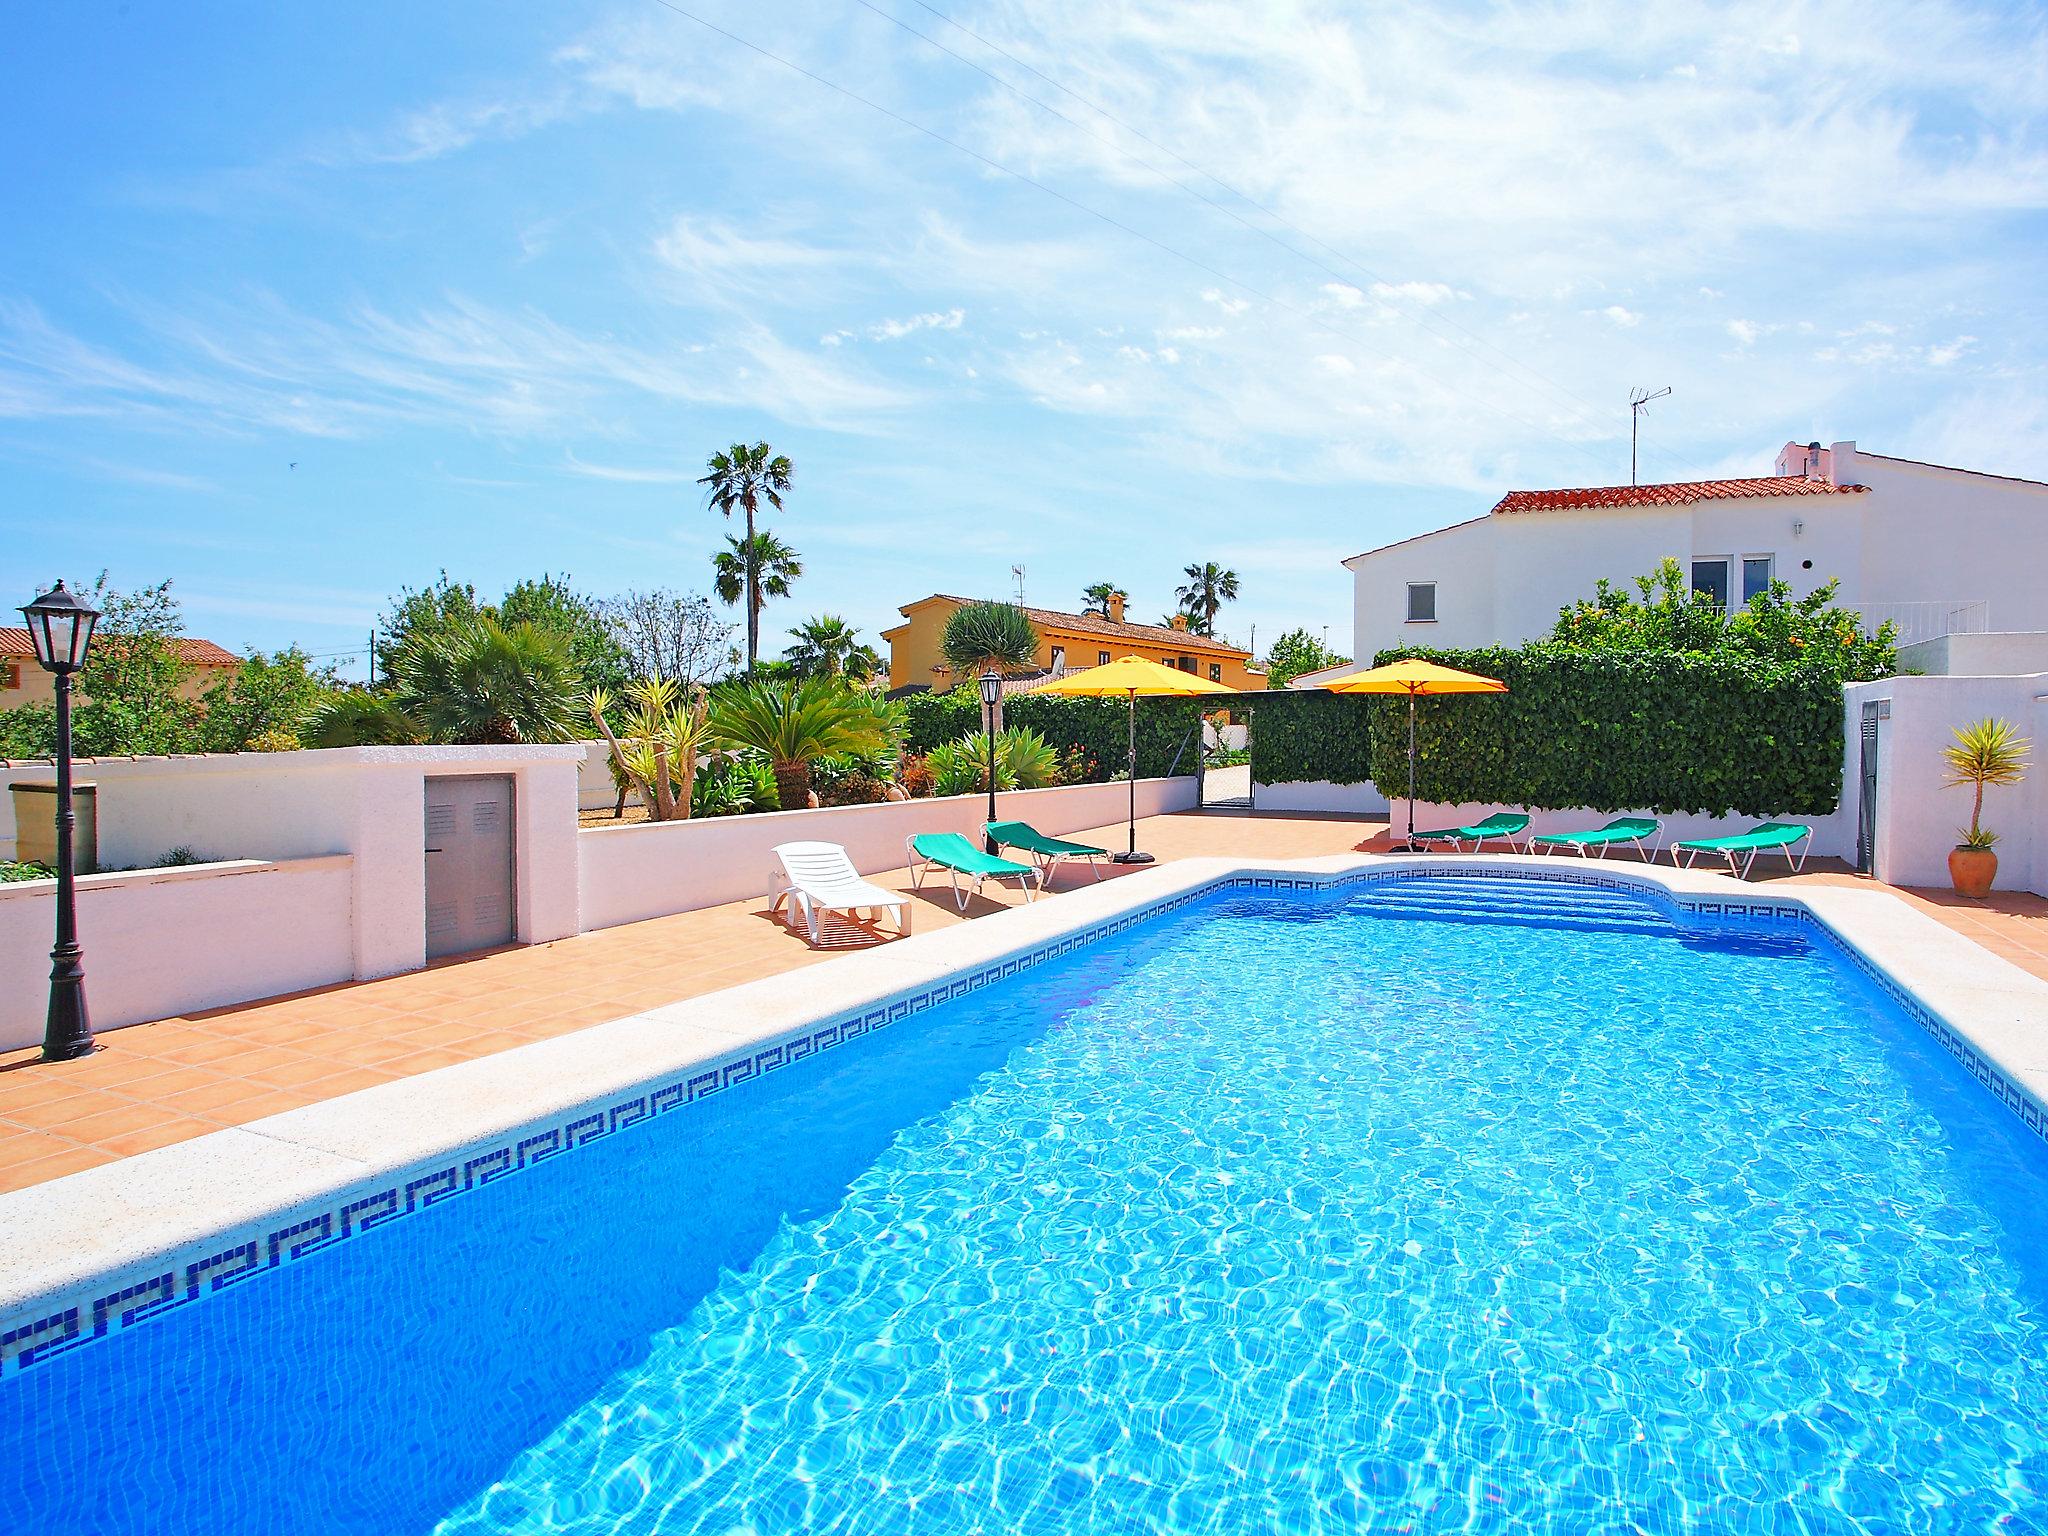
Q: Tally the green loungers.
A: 5